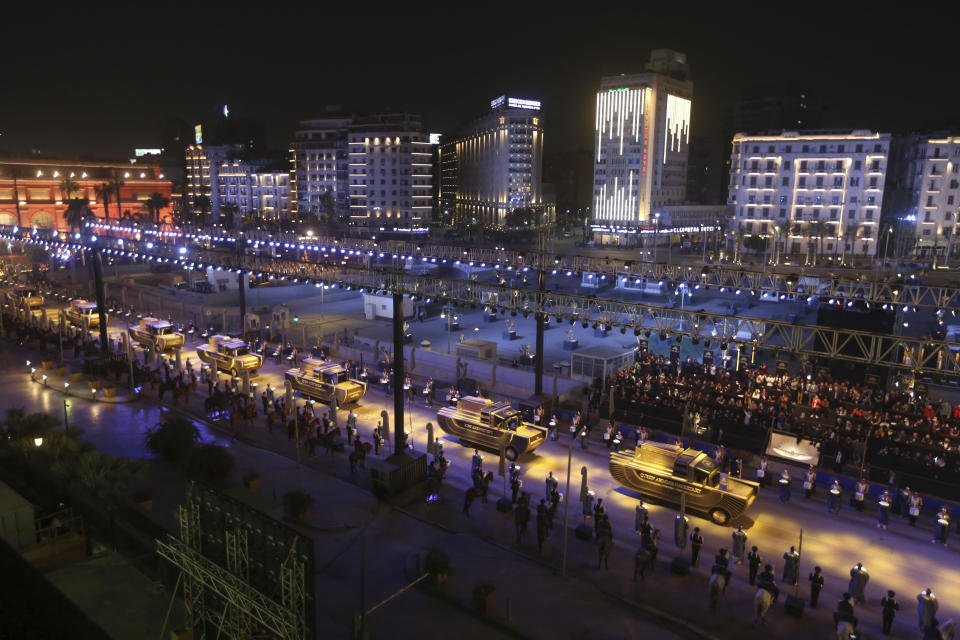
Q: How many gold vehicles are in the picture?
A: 7